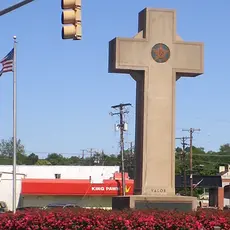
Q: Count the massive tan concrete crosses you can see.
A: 1